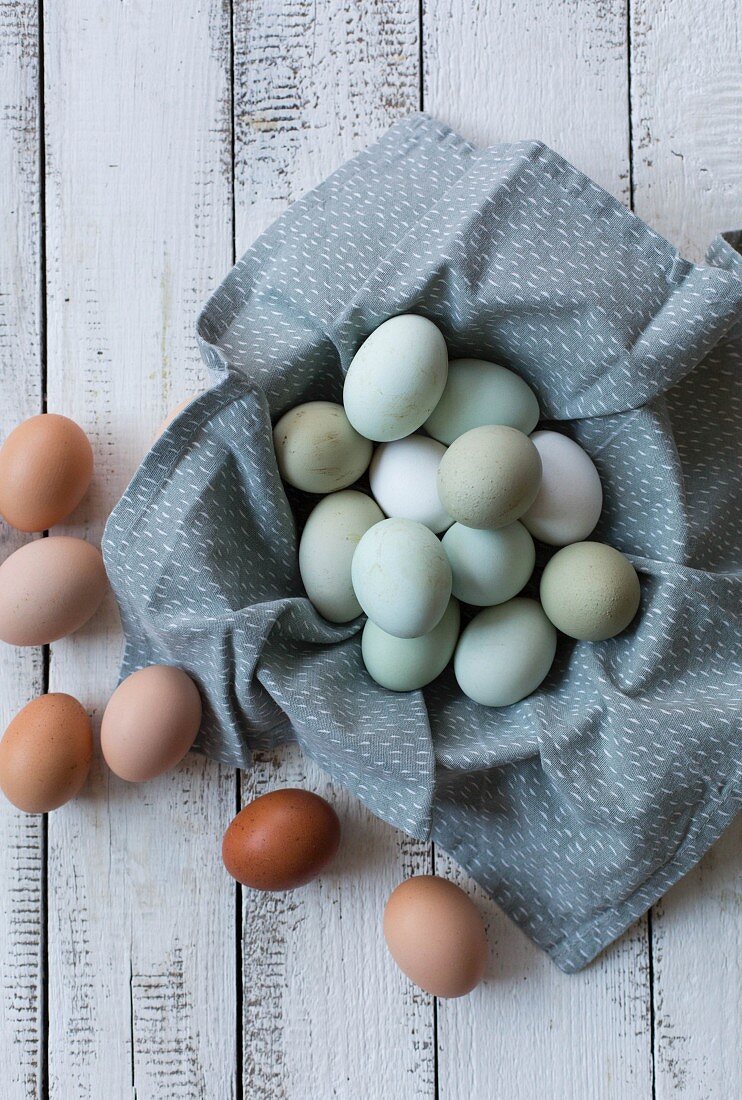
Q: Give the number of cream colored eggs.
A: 2